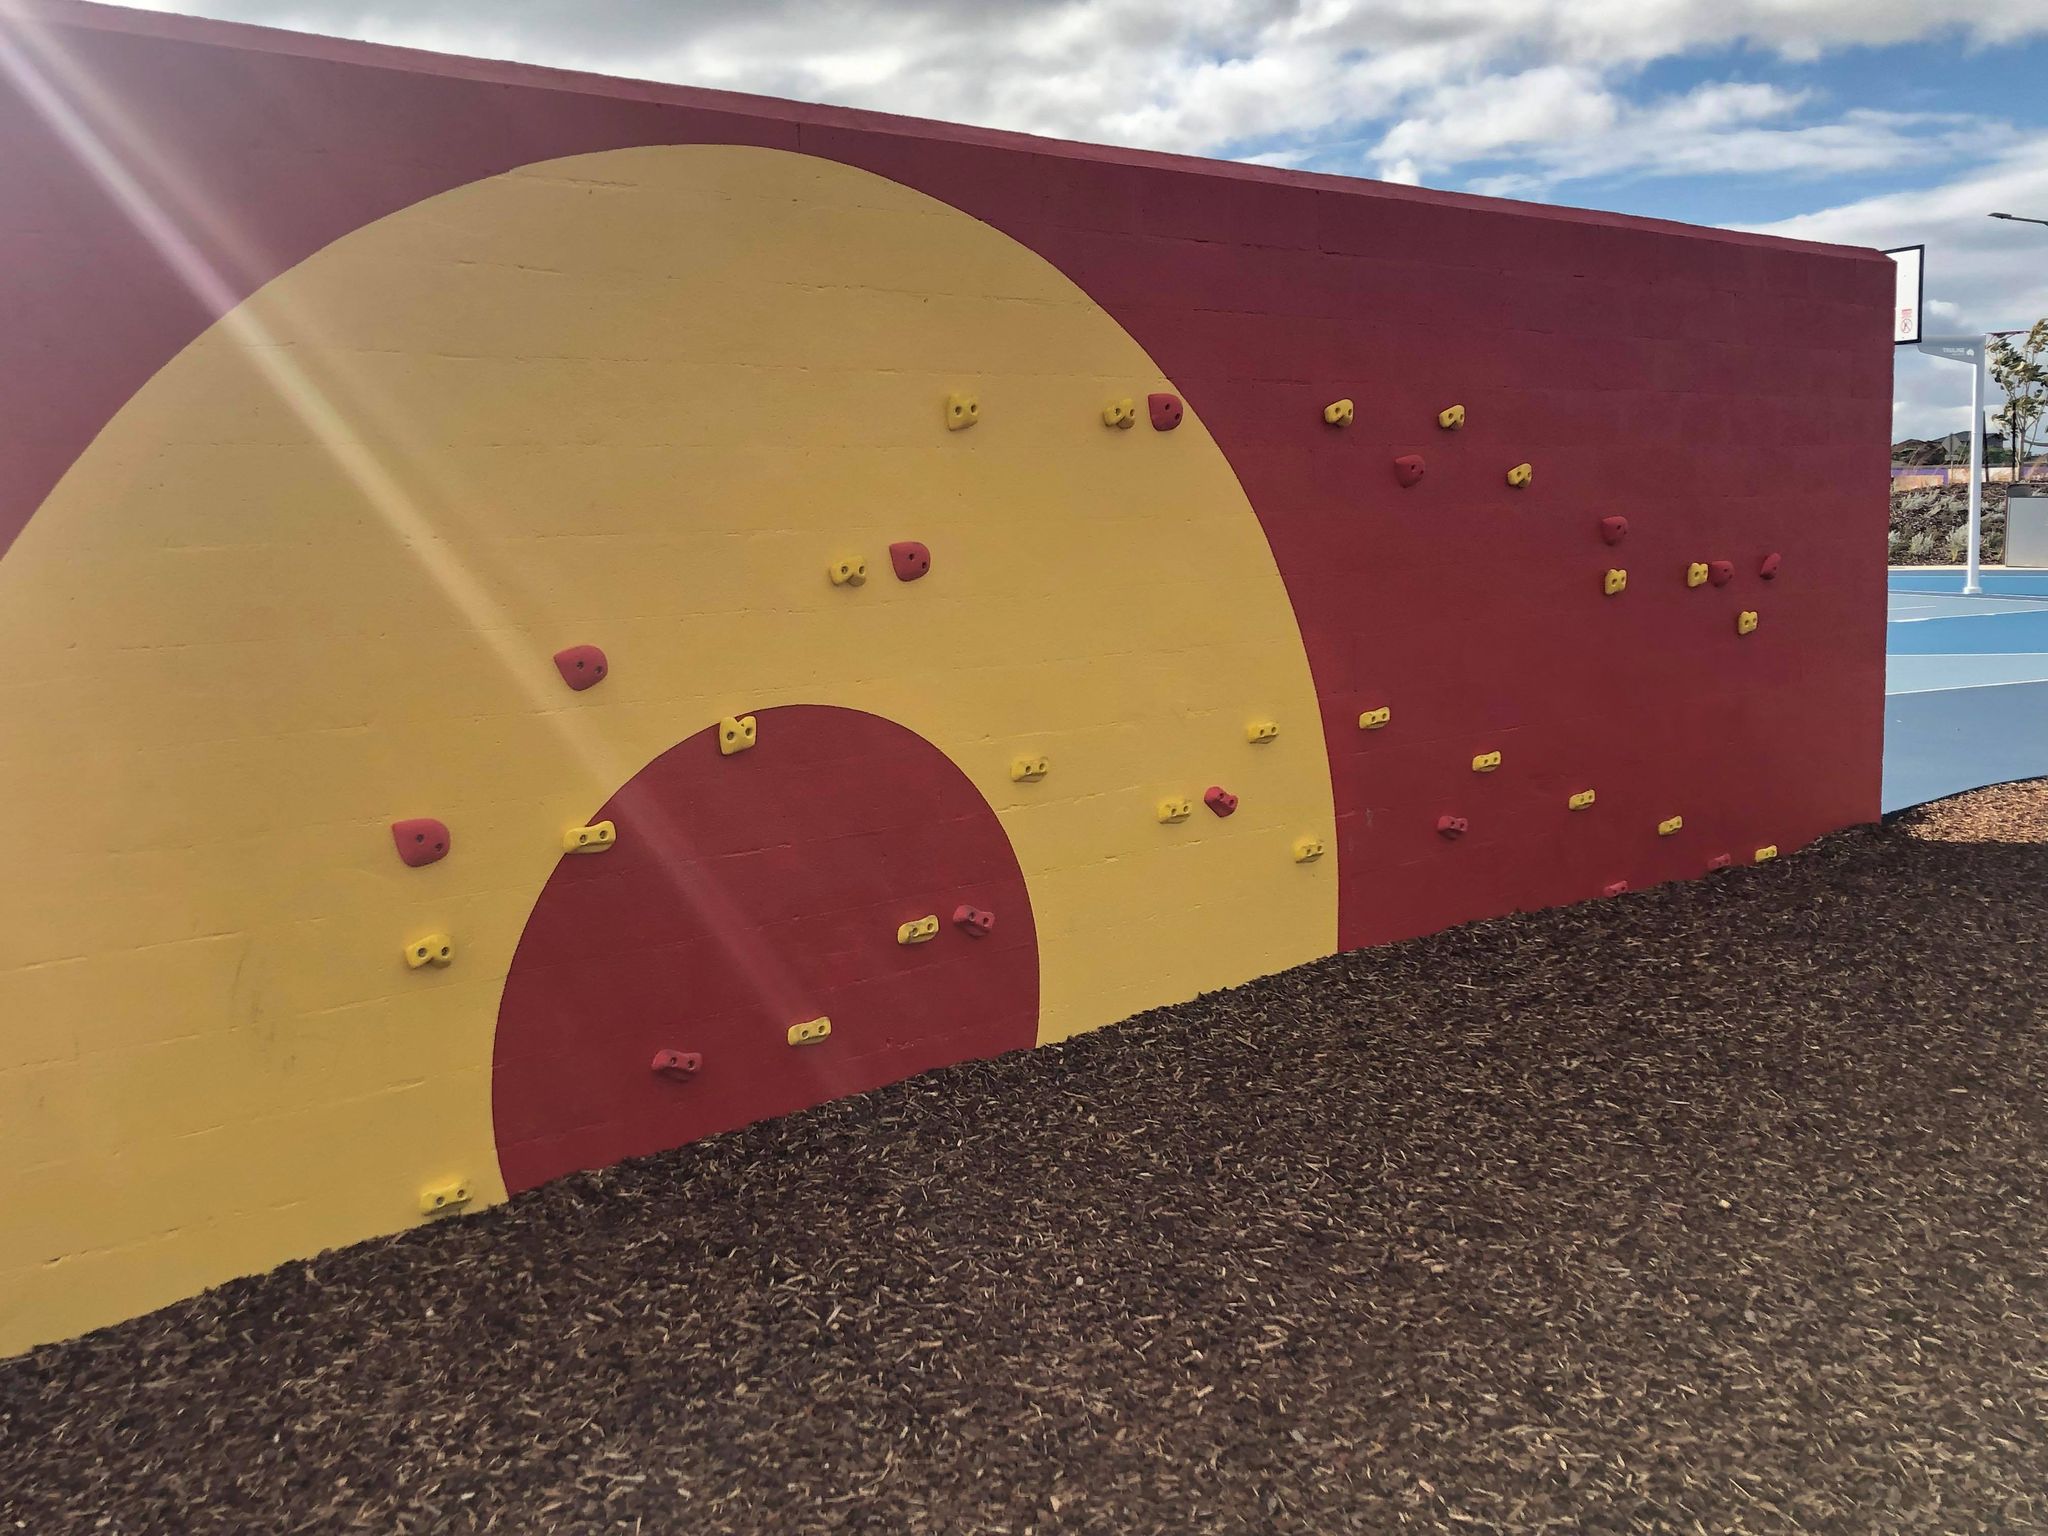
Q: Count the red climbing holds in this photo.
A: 14